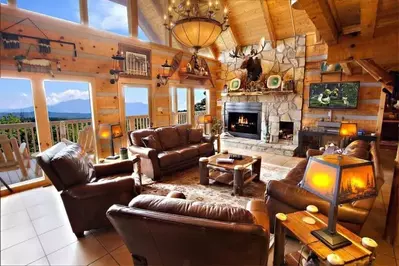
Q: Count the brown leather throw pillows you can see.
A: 2